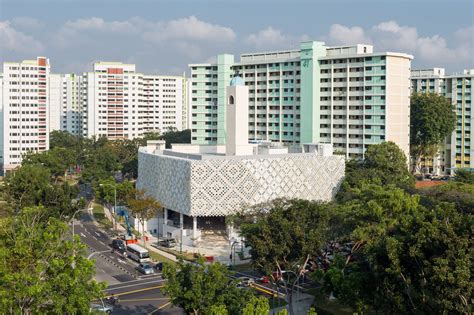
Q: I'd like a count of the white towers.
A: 1